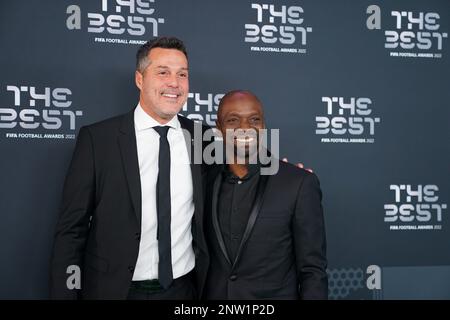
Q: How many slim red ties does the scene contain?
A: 0